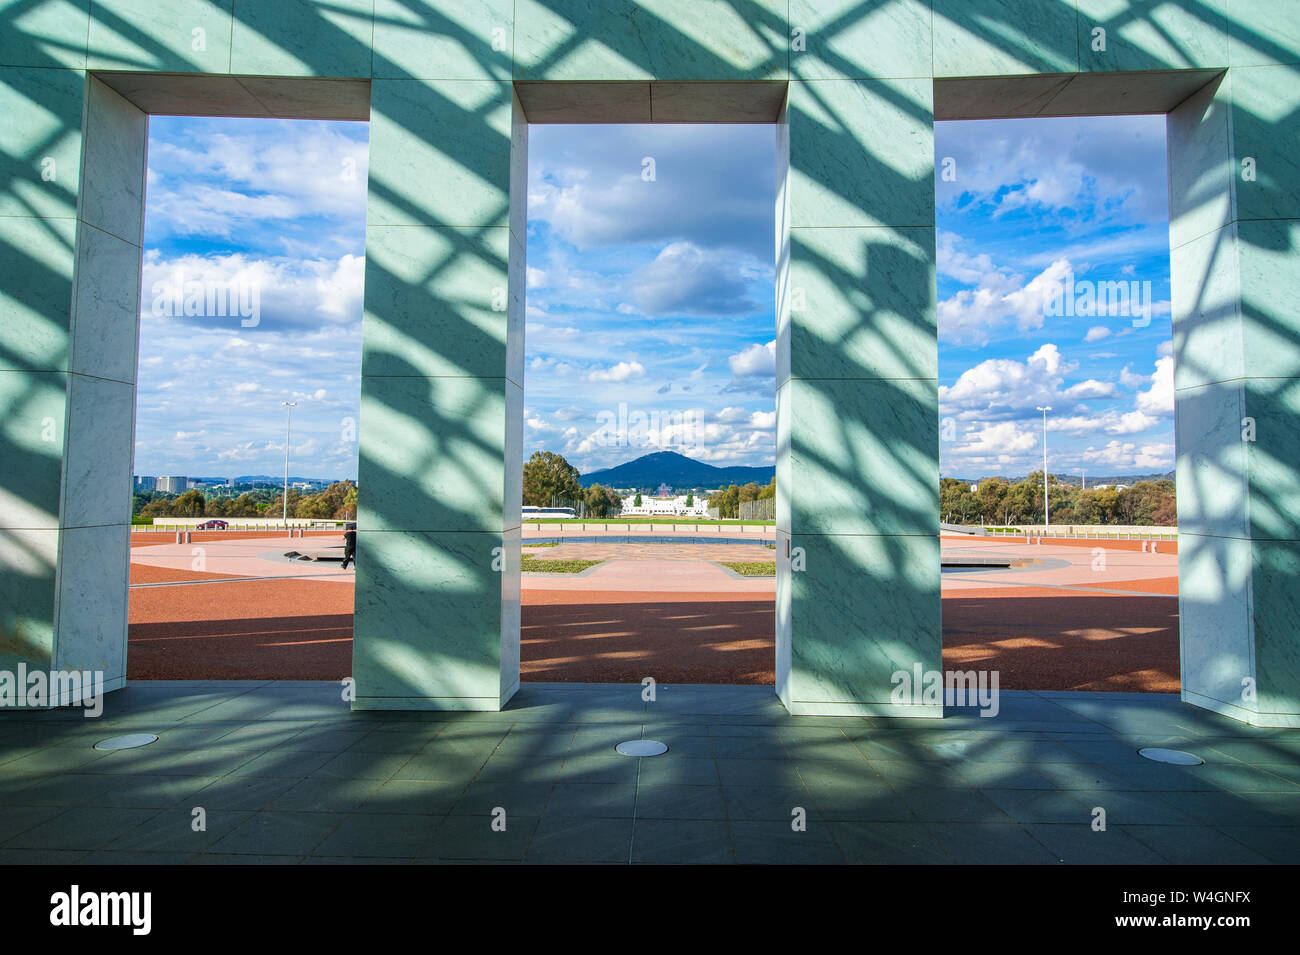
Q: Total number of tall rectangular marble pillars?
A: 4